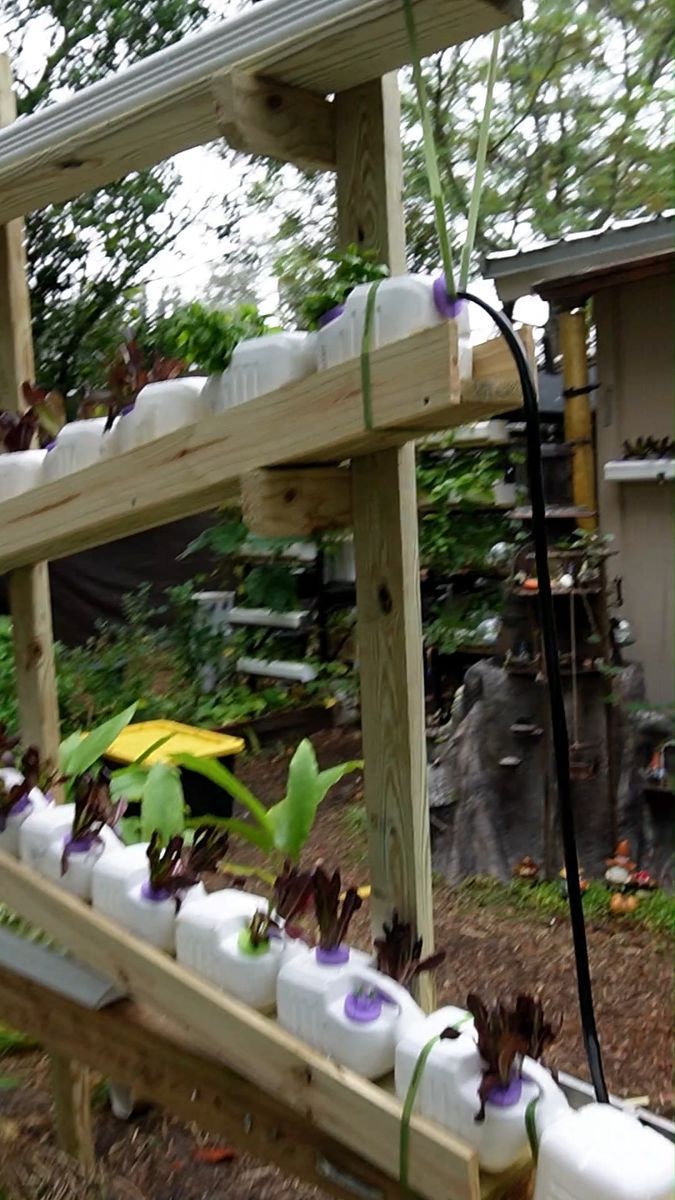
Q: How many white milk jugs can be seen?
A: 12